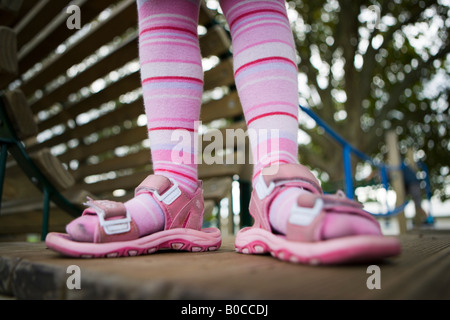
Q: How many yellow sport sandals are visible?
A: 0